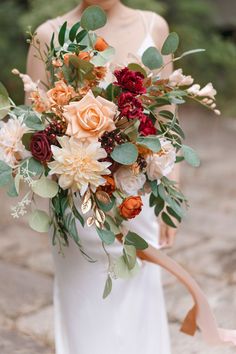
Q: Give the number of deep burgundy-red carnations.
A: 3